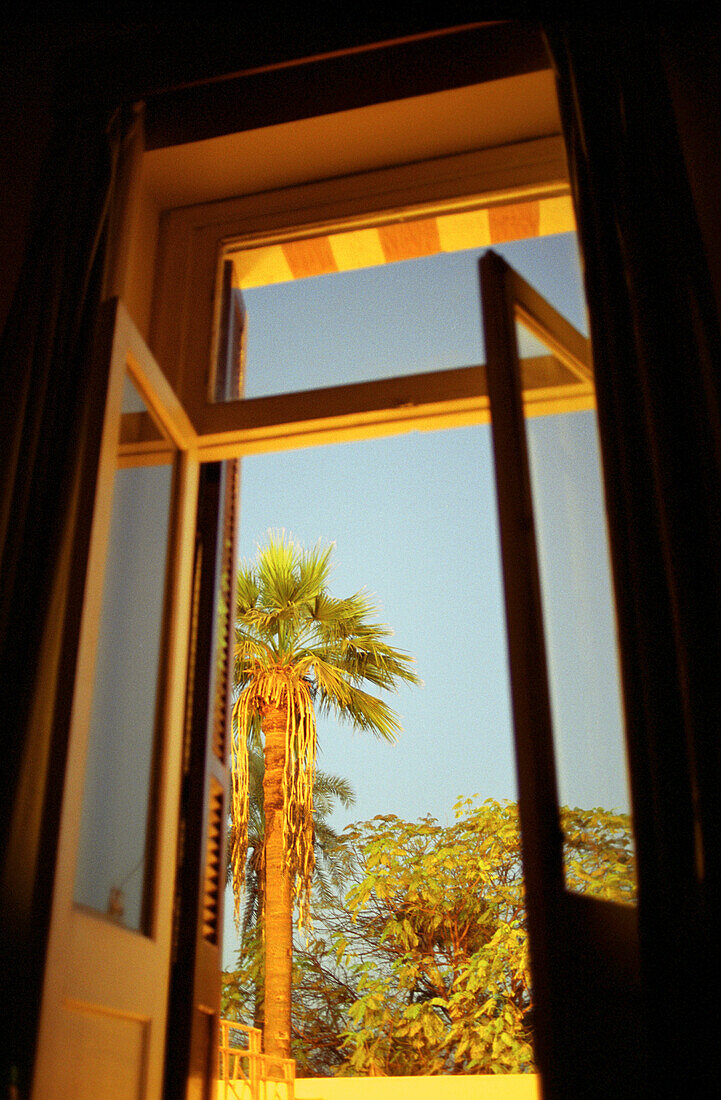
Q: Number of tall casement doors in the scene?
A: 2